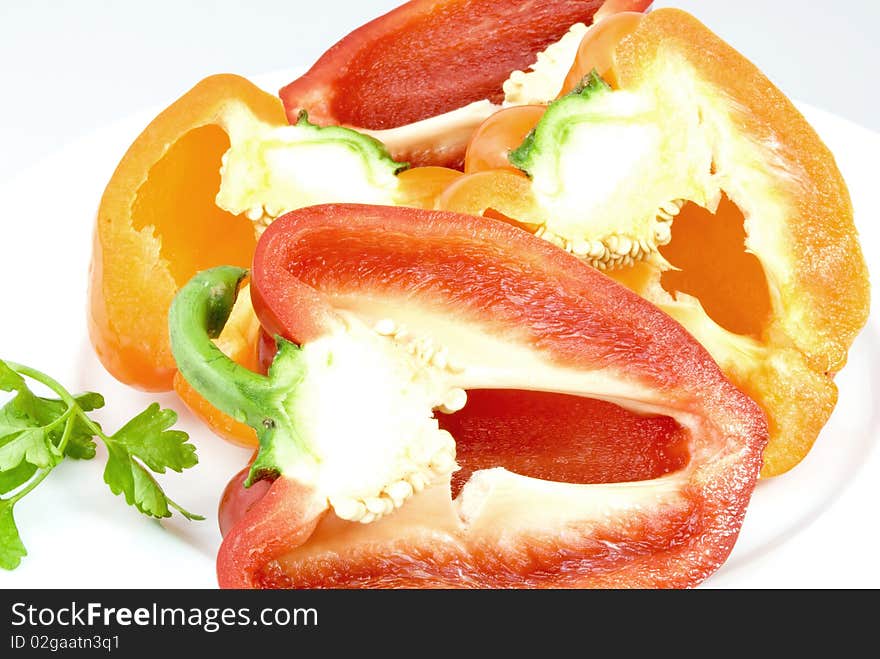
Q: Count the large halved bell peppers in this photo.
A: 4